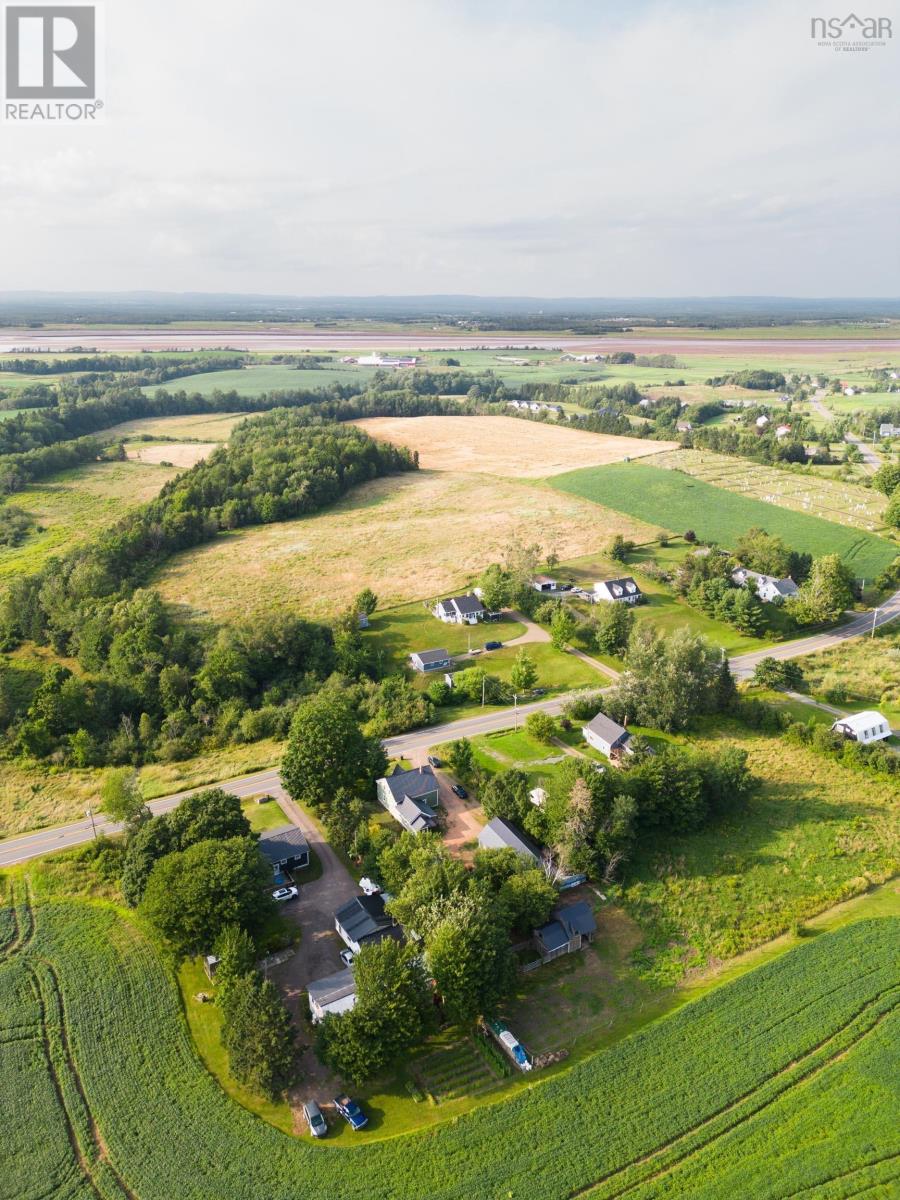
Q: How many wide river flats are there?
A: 1